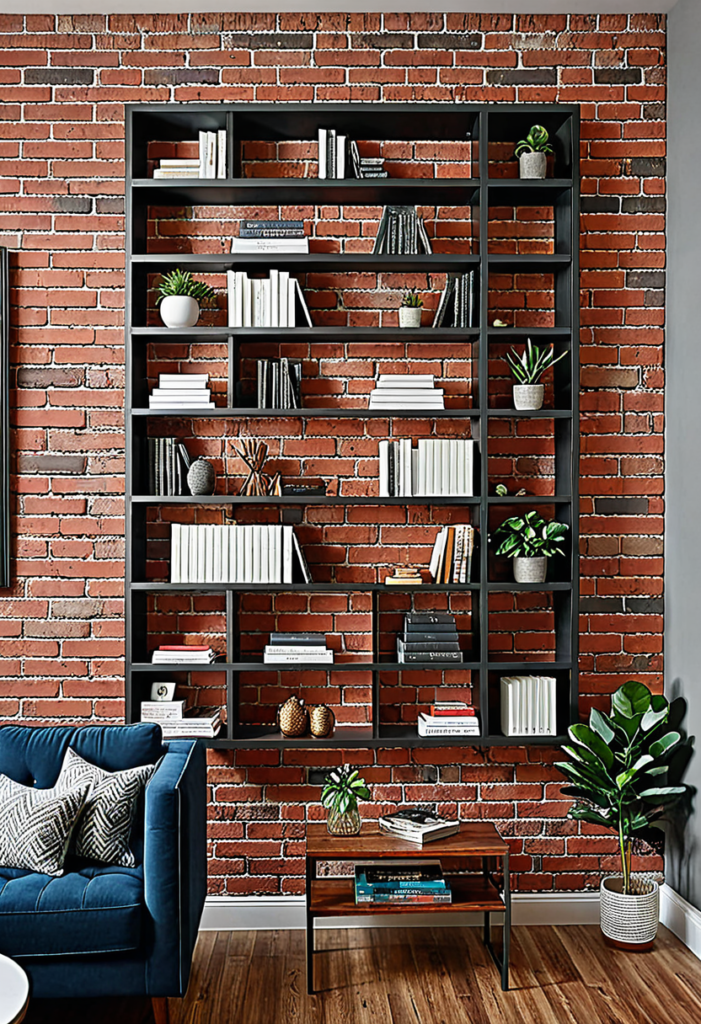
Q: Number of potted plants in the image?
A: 7